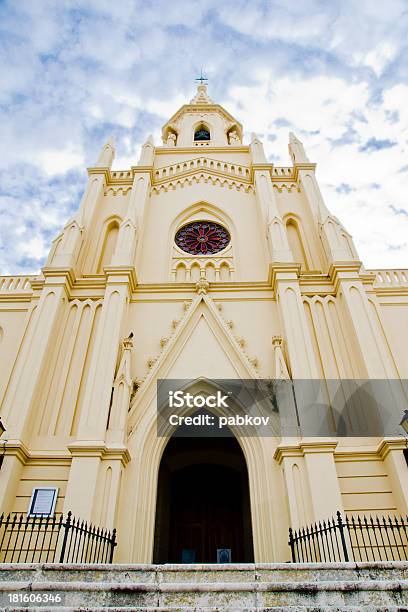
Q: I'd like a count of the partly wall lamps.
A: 2